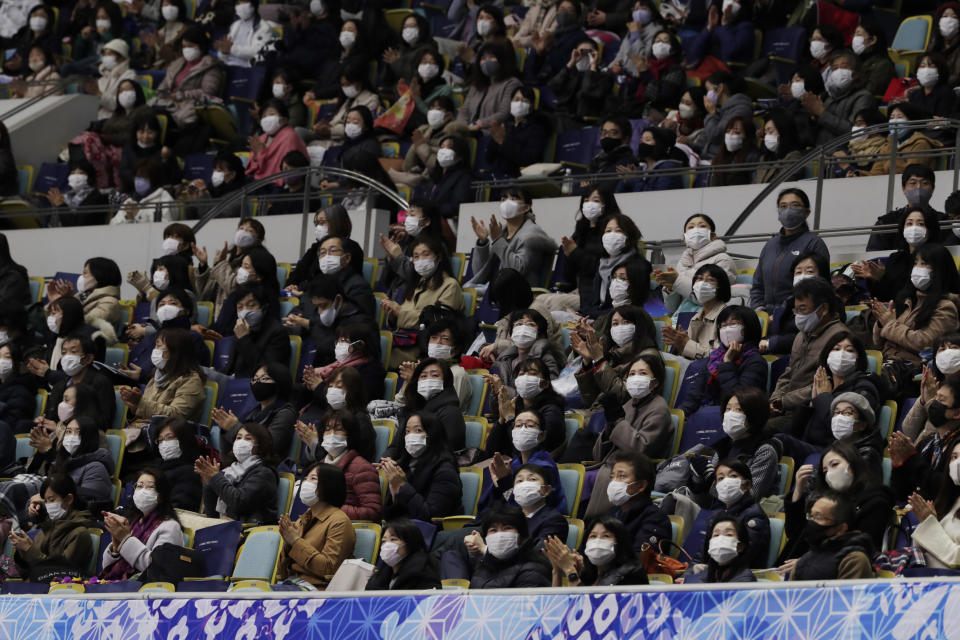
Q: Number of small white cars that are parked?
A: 0